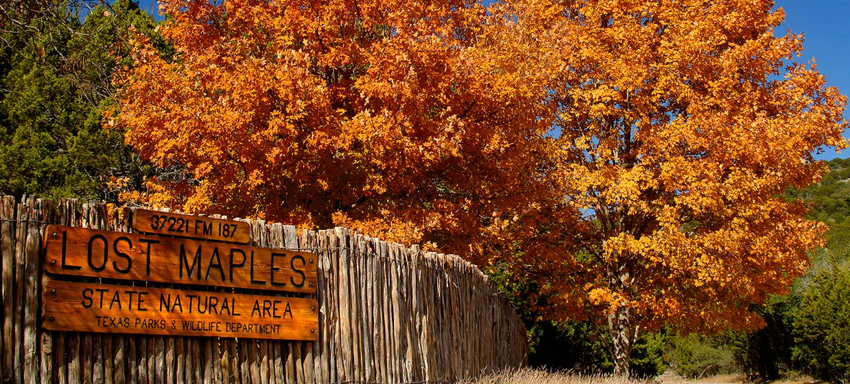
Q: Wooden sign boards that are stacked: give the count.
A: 3